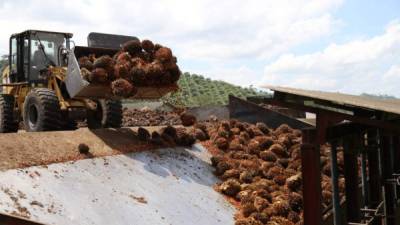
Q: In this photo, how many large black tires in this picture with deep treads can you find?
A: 3